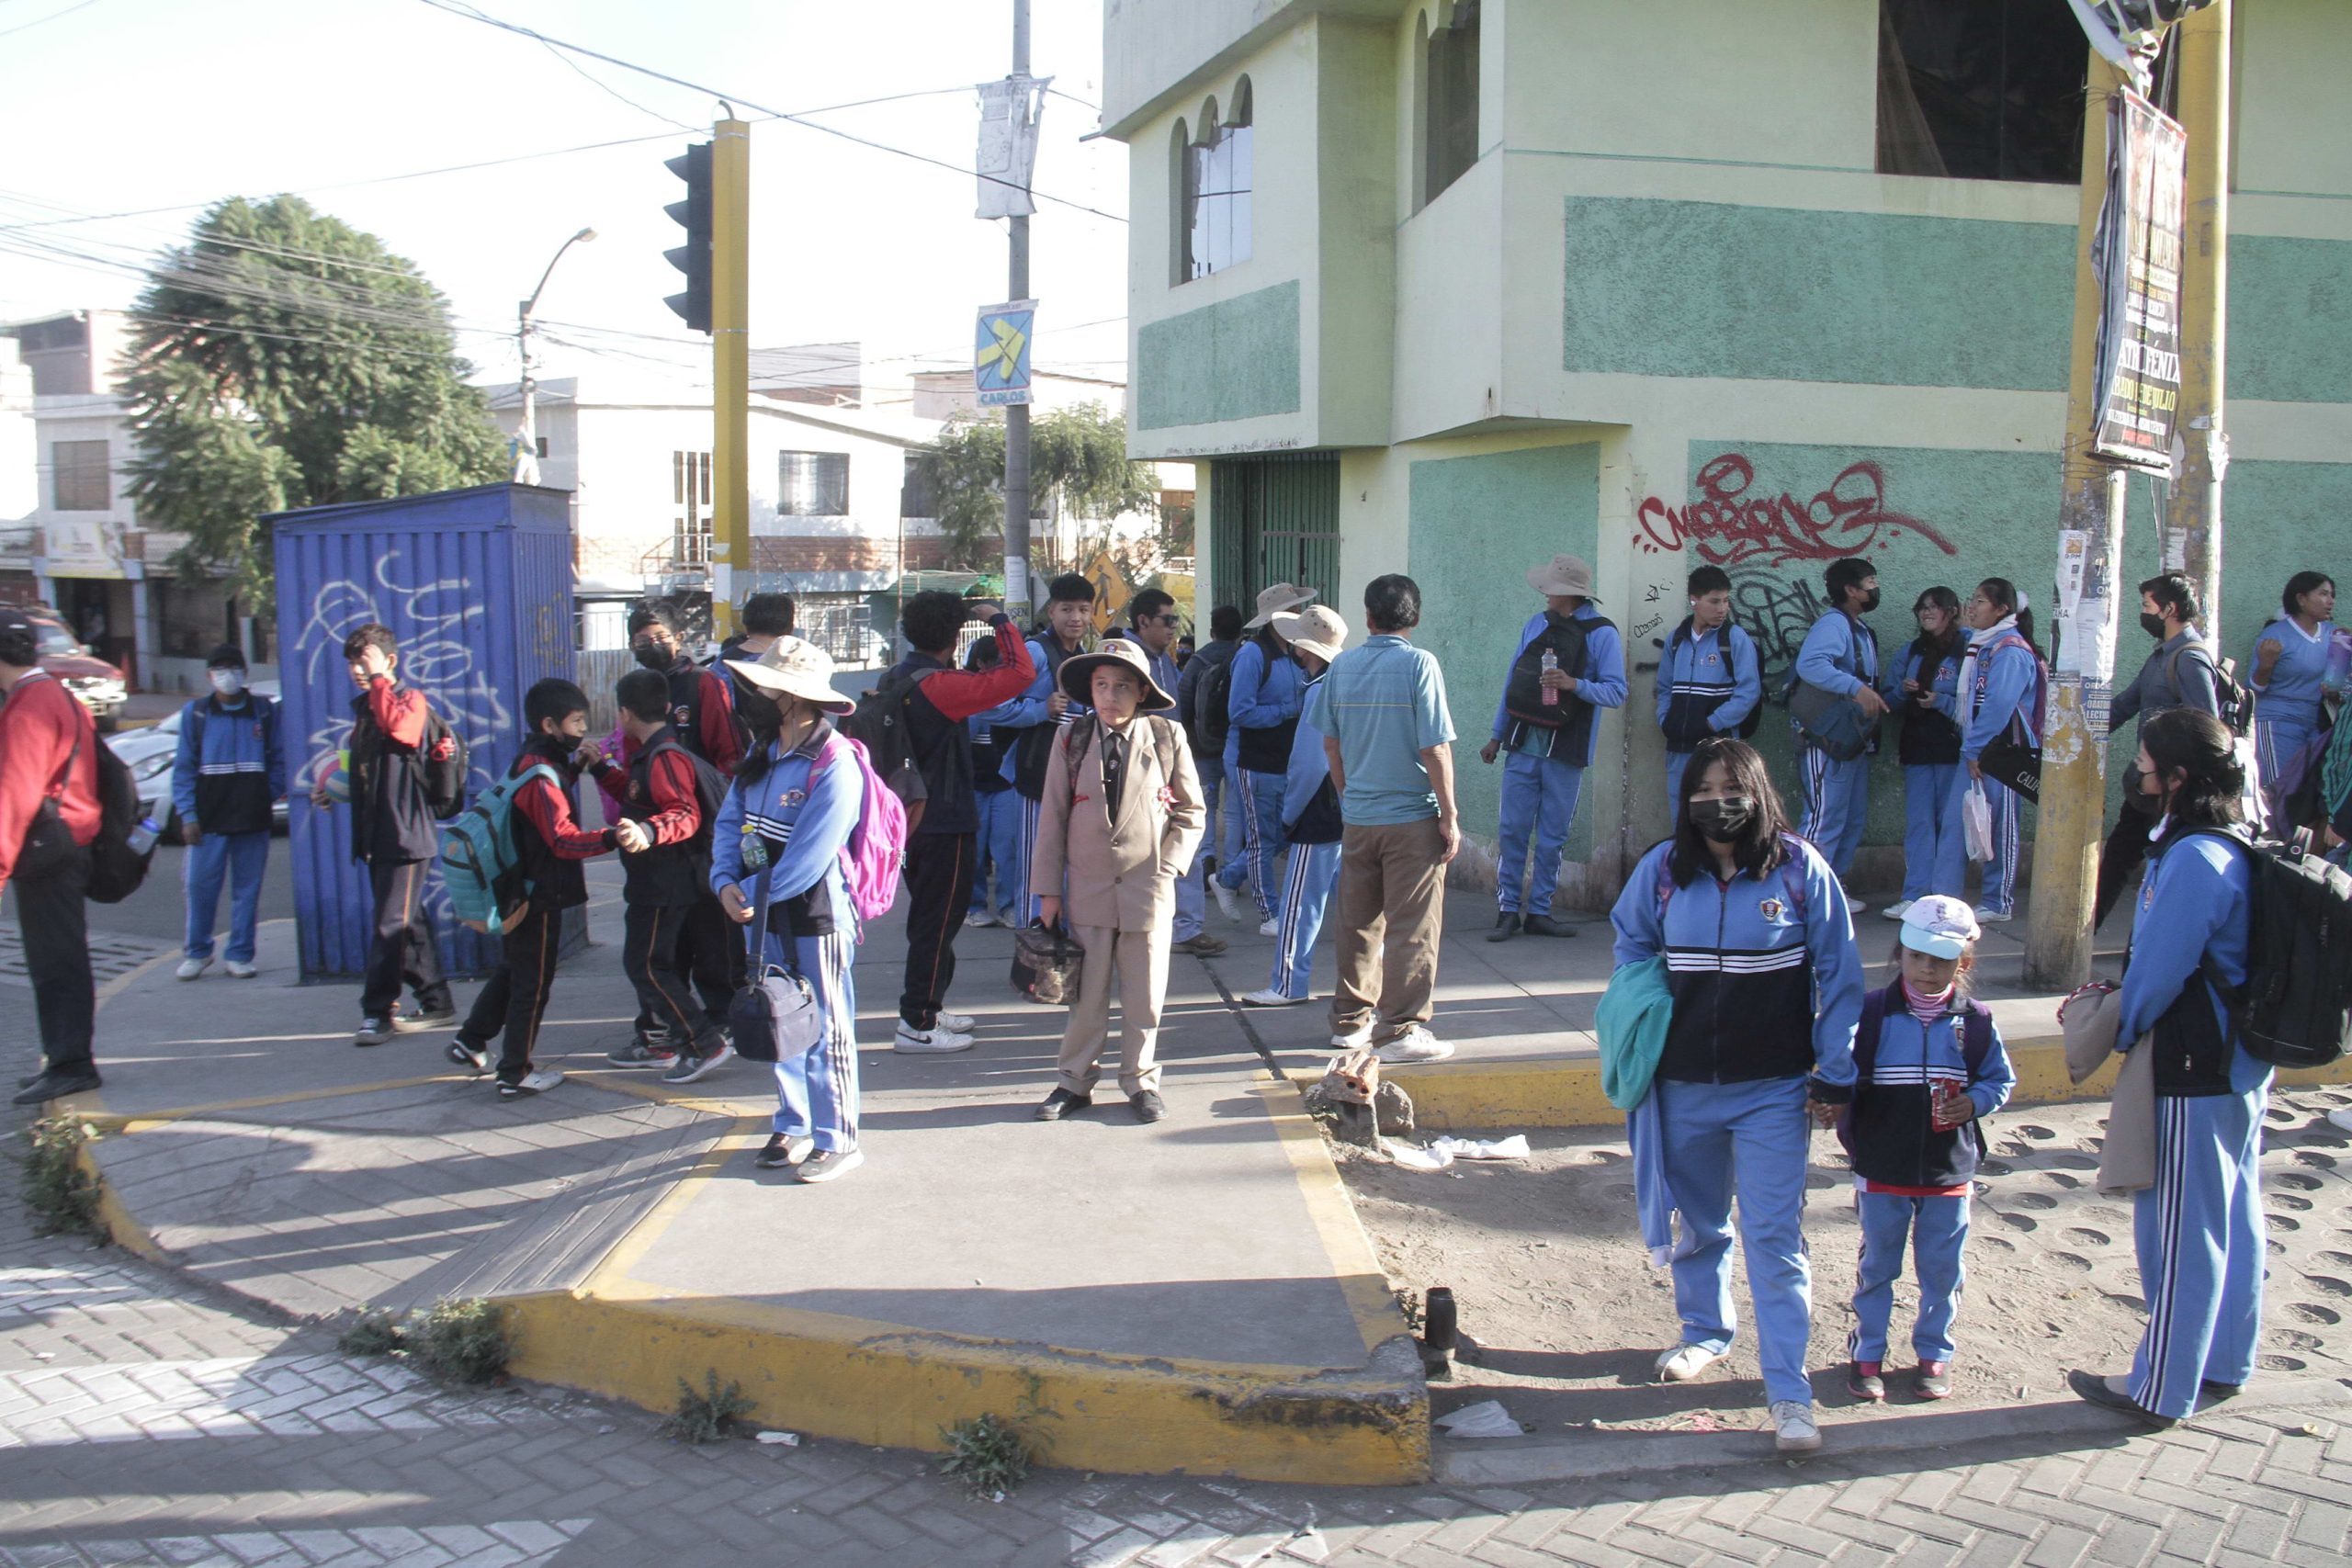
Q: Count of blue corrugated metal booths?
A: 1